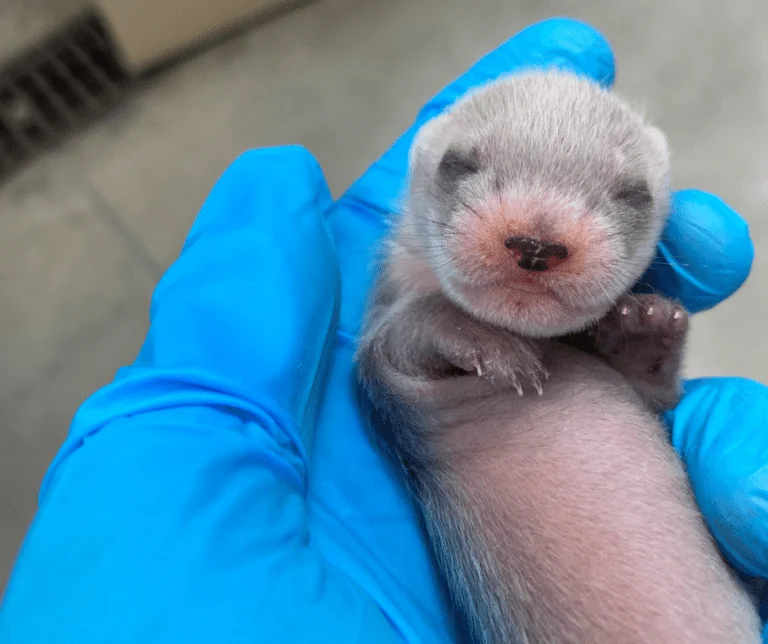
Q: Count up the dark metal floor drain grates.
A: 1